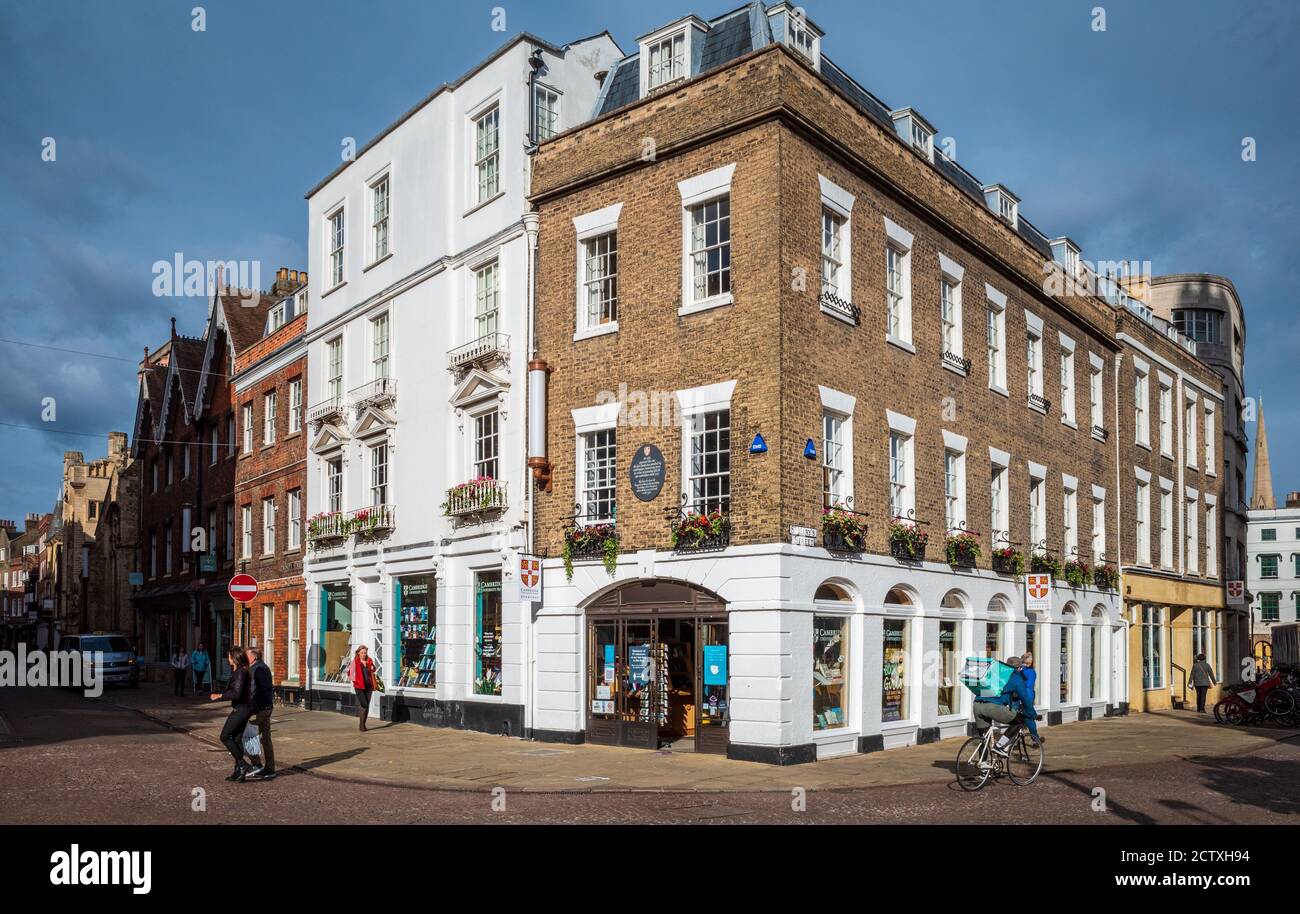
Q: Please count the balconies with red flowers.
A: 12